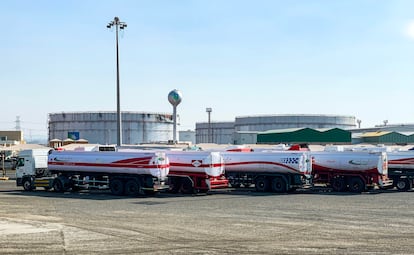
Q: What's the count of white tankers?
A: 5